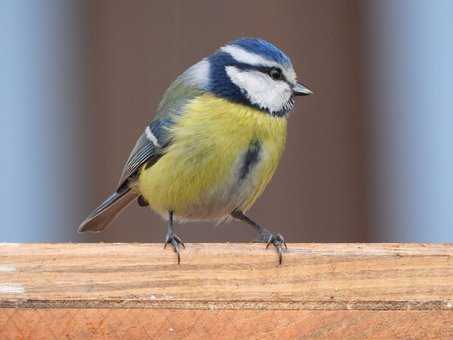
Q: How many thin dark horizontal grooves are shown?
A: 1